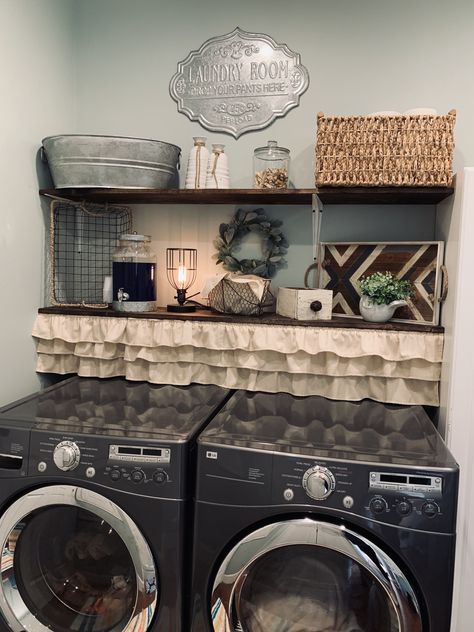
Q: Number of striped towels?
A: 0